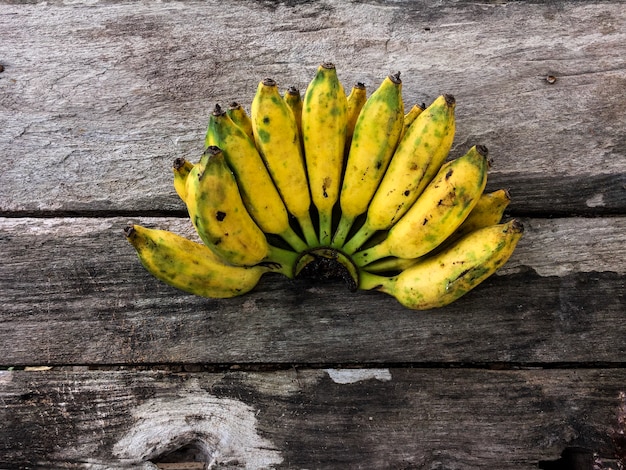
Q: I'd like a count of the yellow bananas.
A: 15